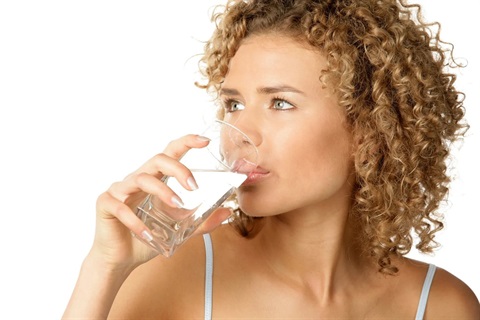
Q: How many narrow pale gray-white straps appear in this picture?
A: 2